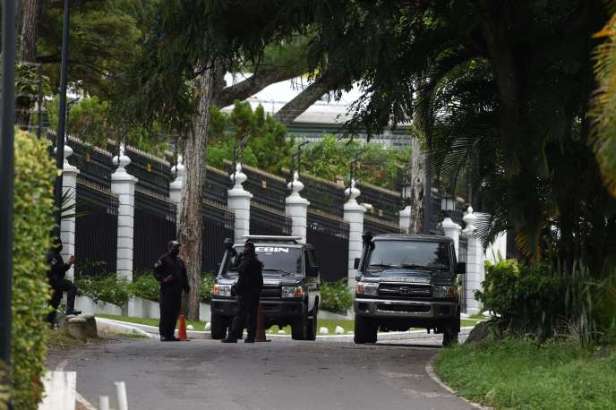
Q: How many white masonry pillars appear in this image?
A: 9